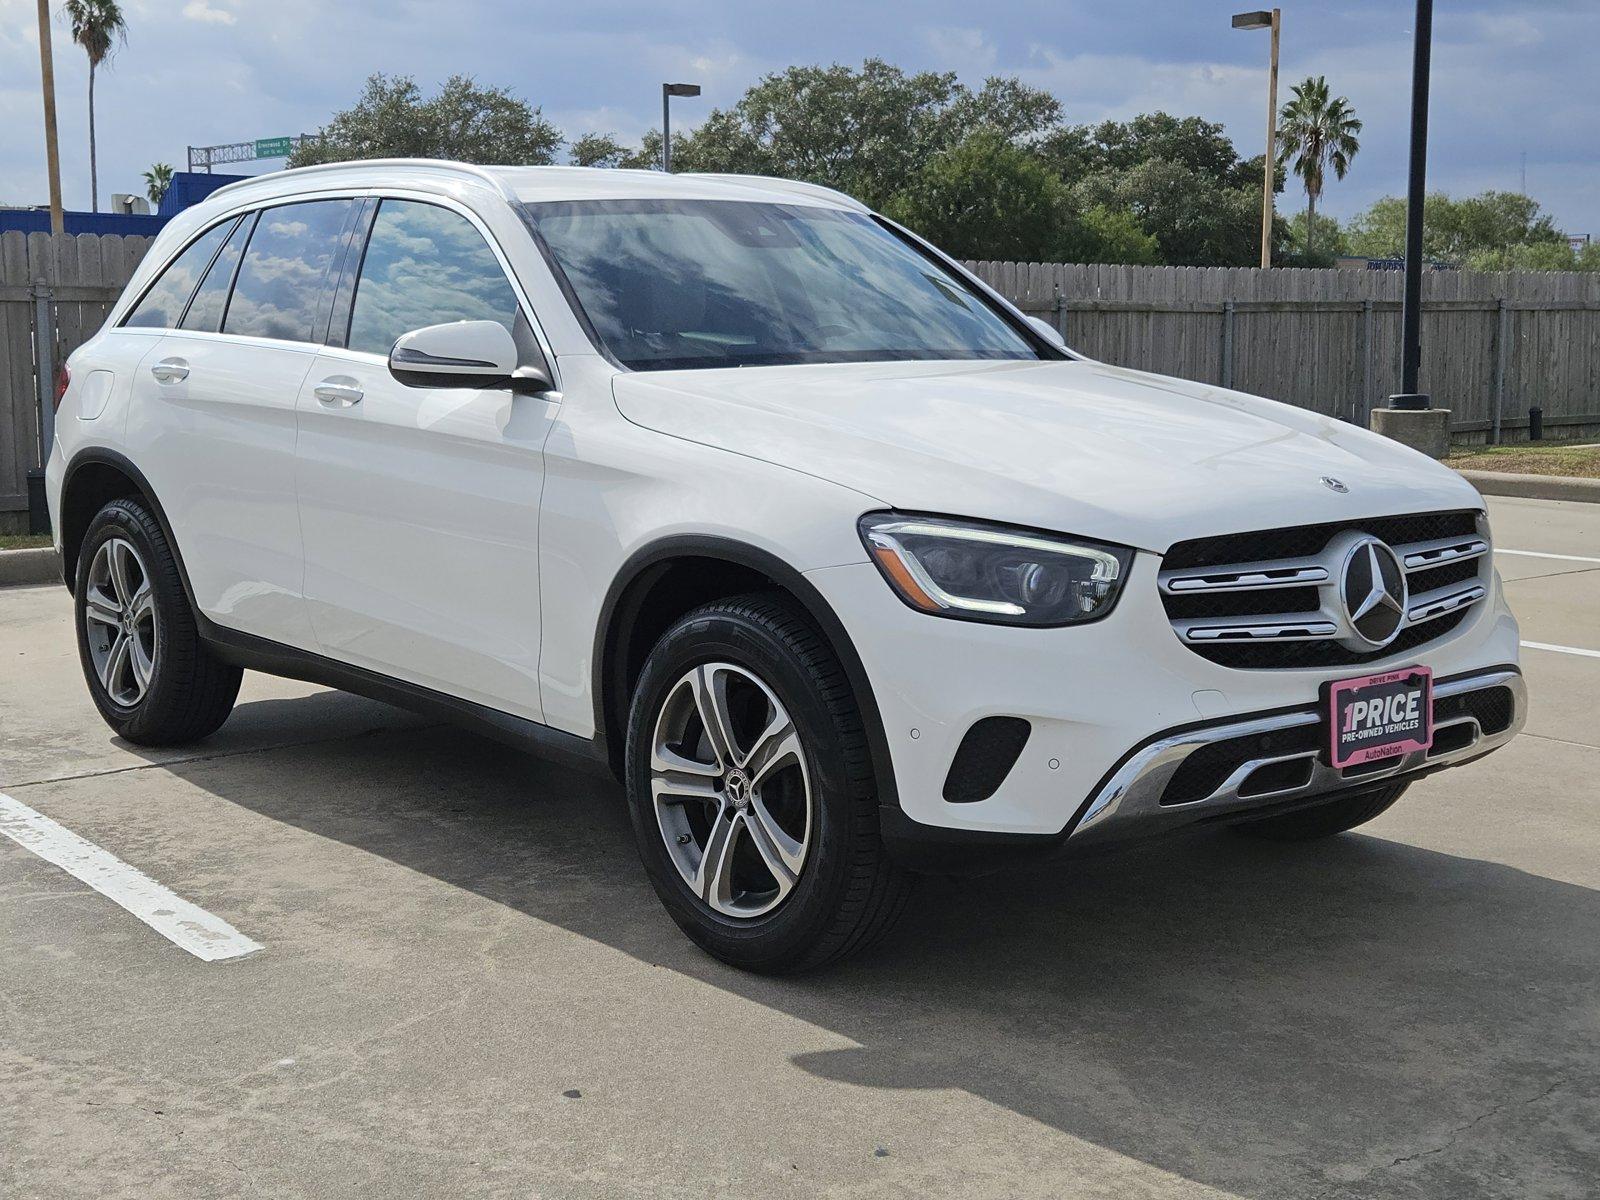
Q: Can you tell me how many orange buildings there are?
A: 0